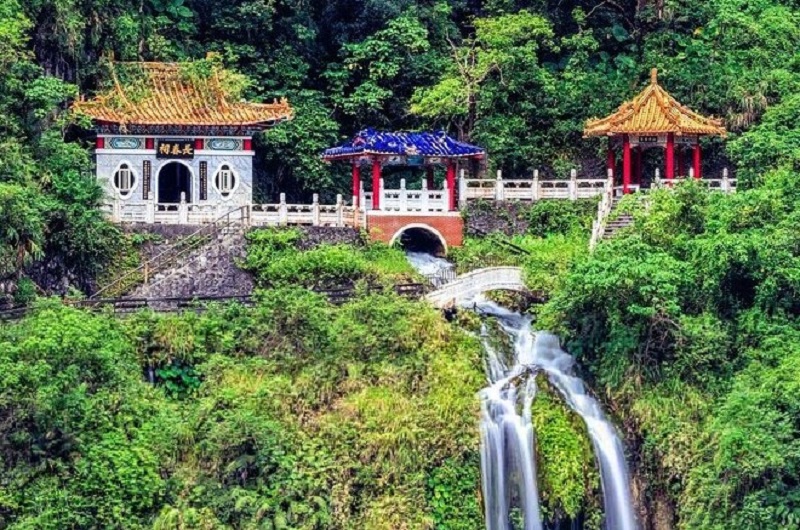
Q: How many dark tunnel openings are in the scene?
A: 1